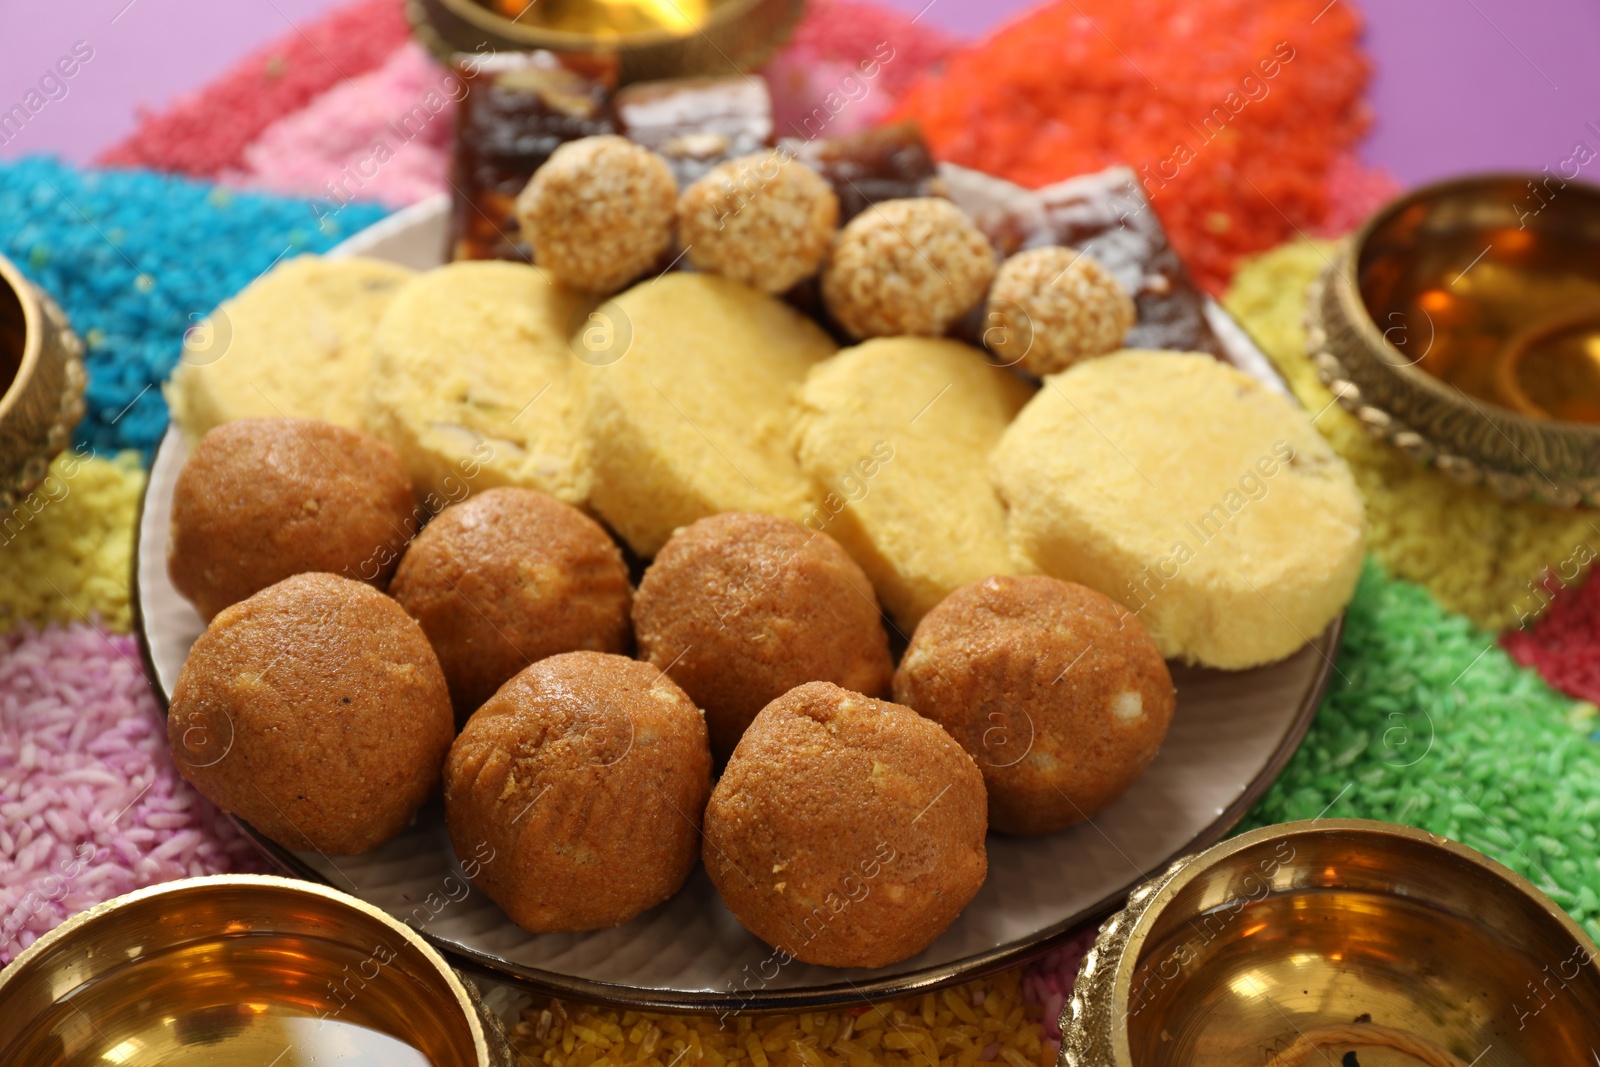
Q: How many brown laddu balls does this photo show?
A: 7